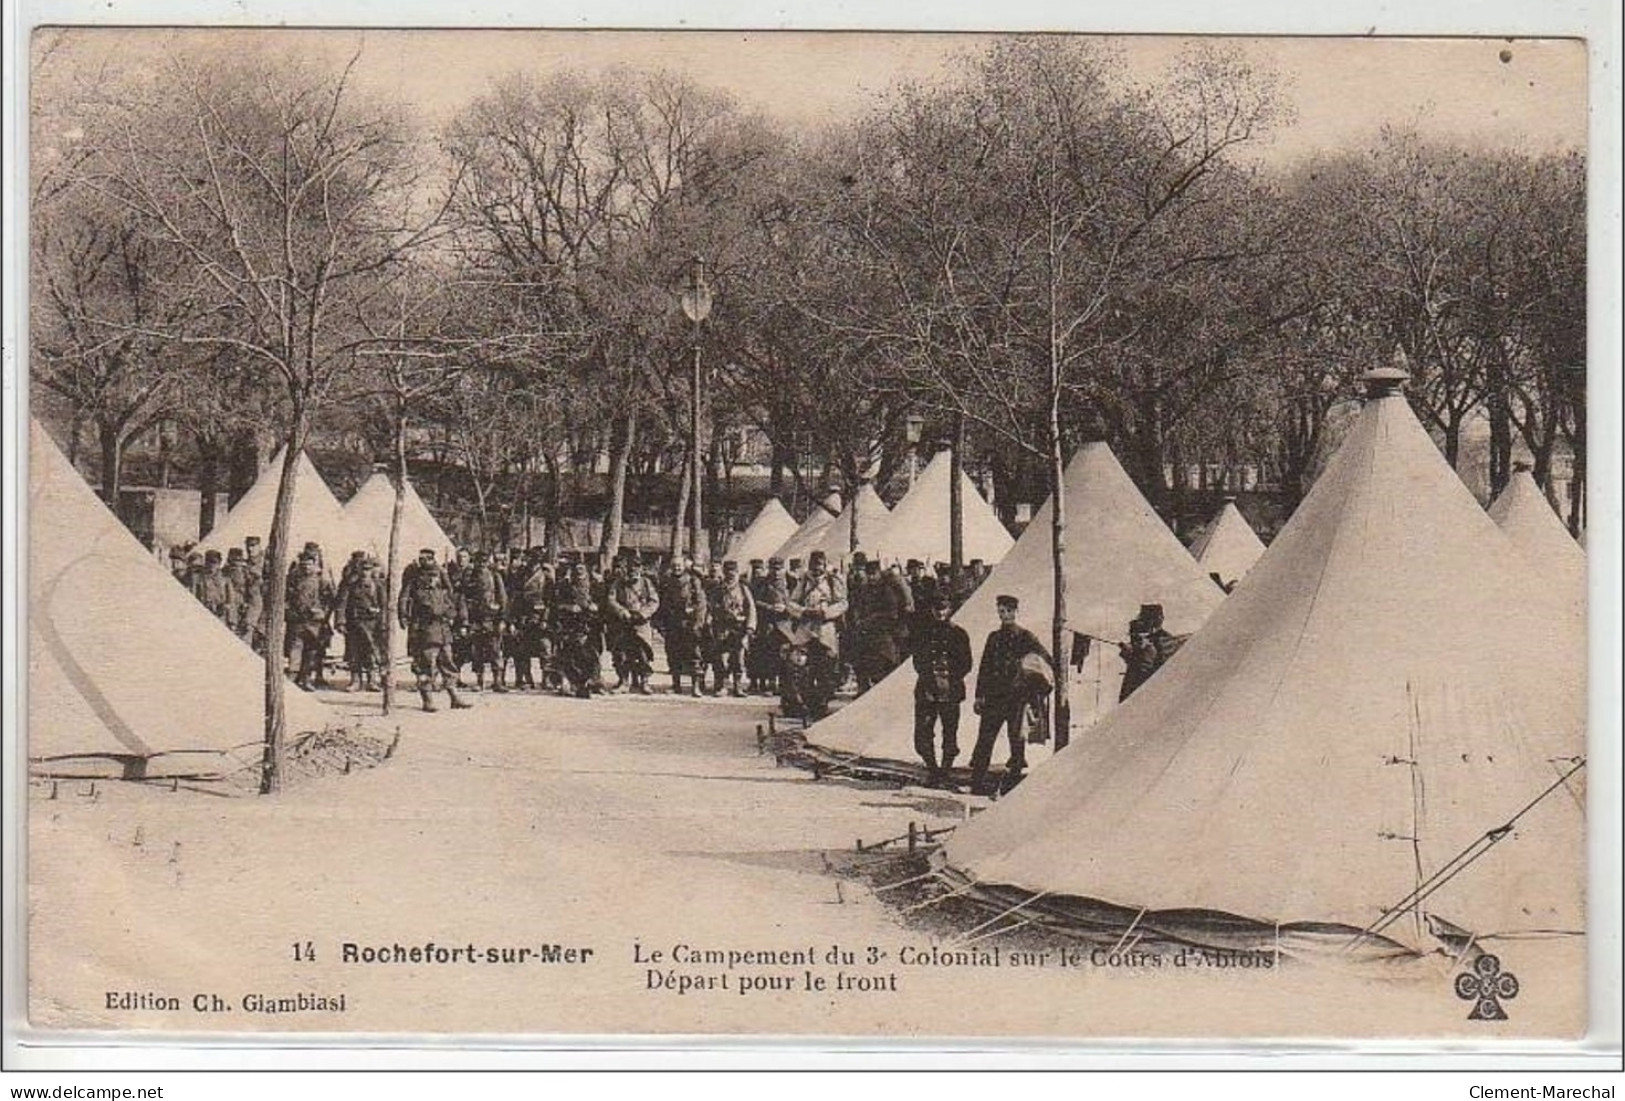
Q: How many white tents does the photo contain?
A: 11